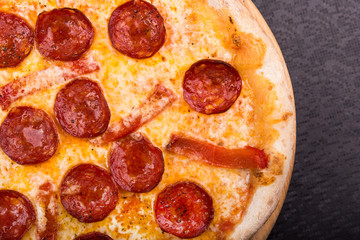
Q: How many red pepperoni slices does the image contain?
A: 11